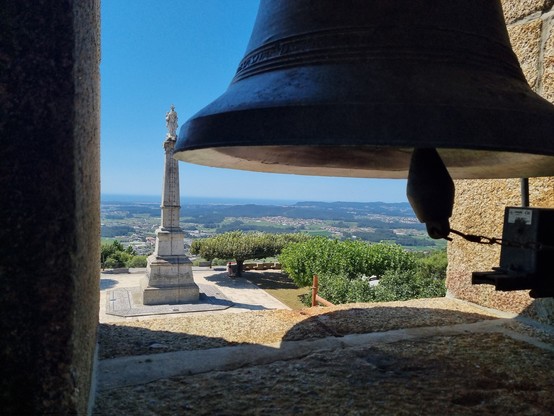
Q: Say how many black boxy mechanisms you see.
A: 1